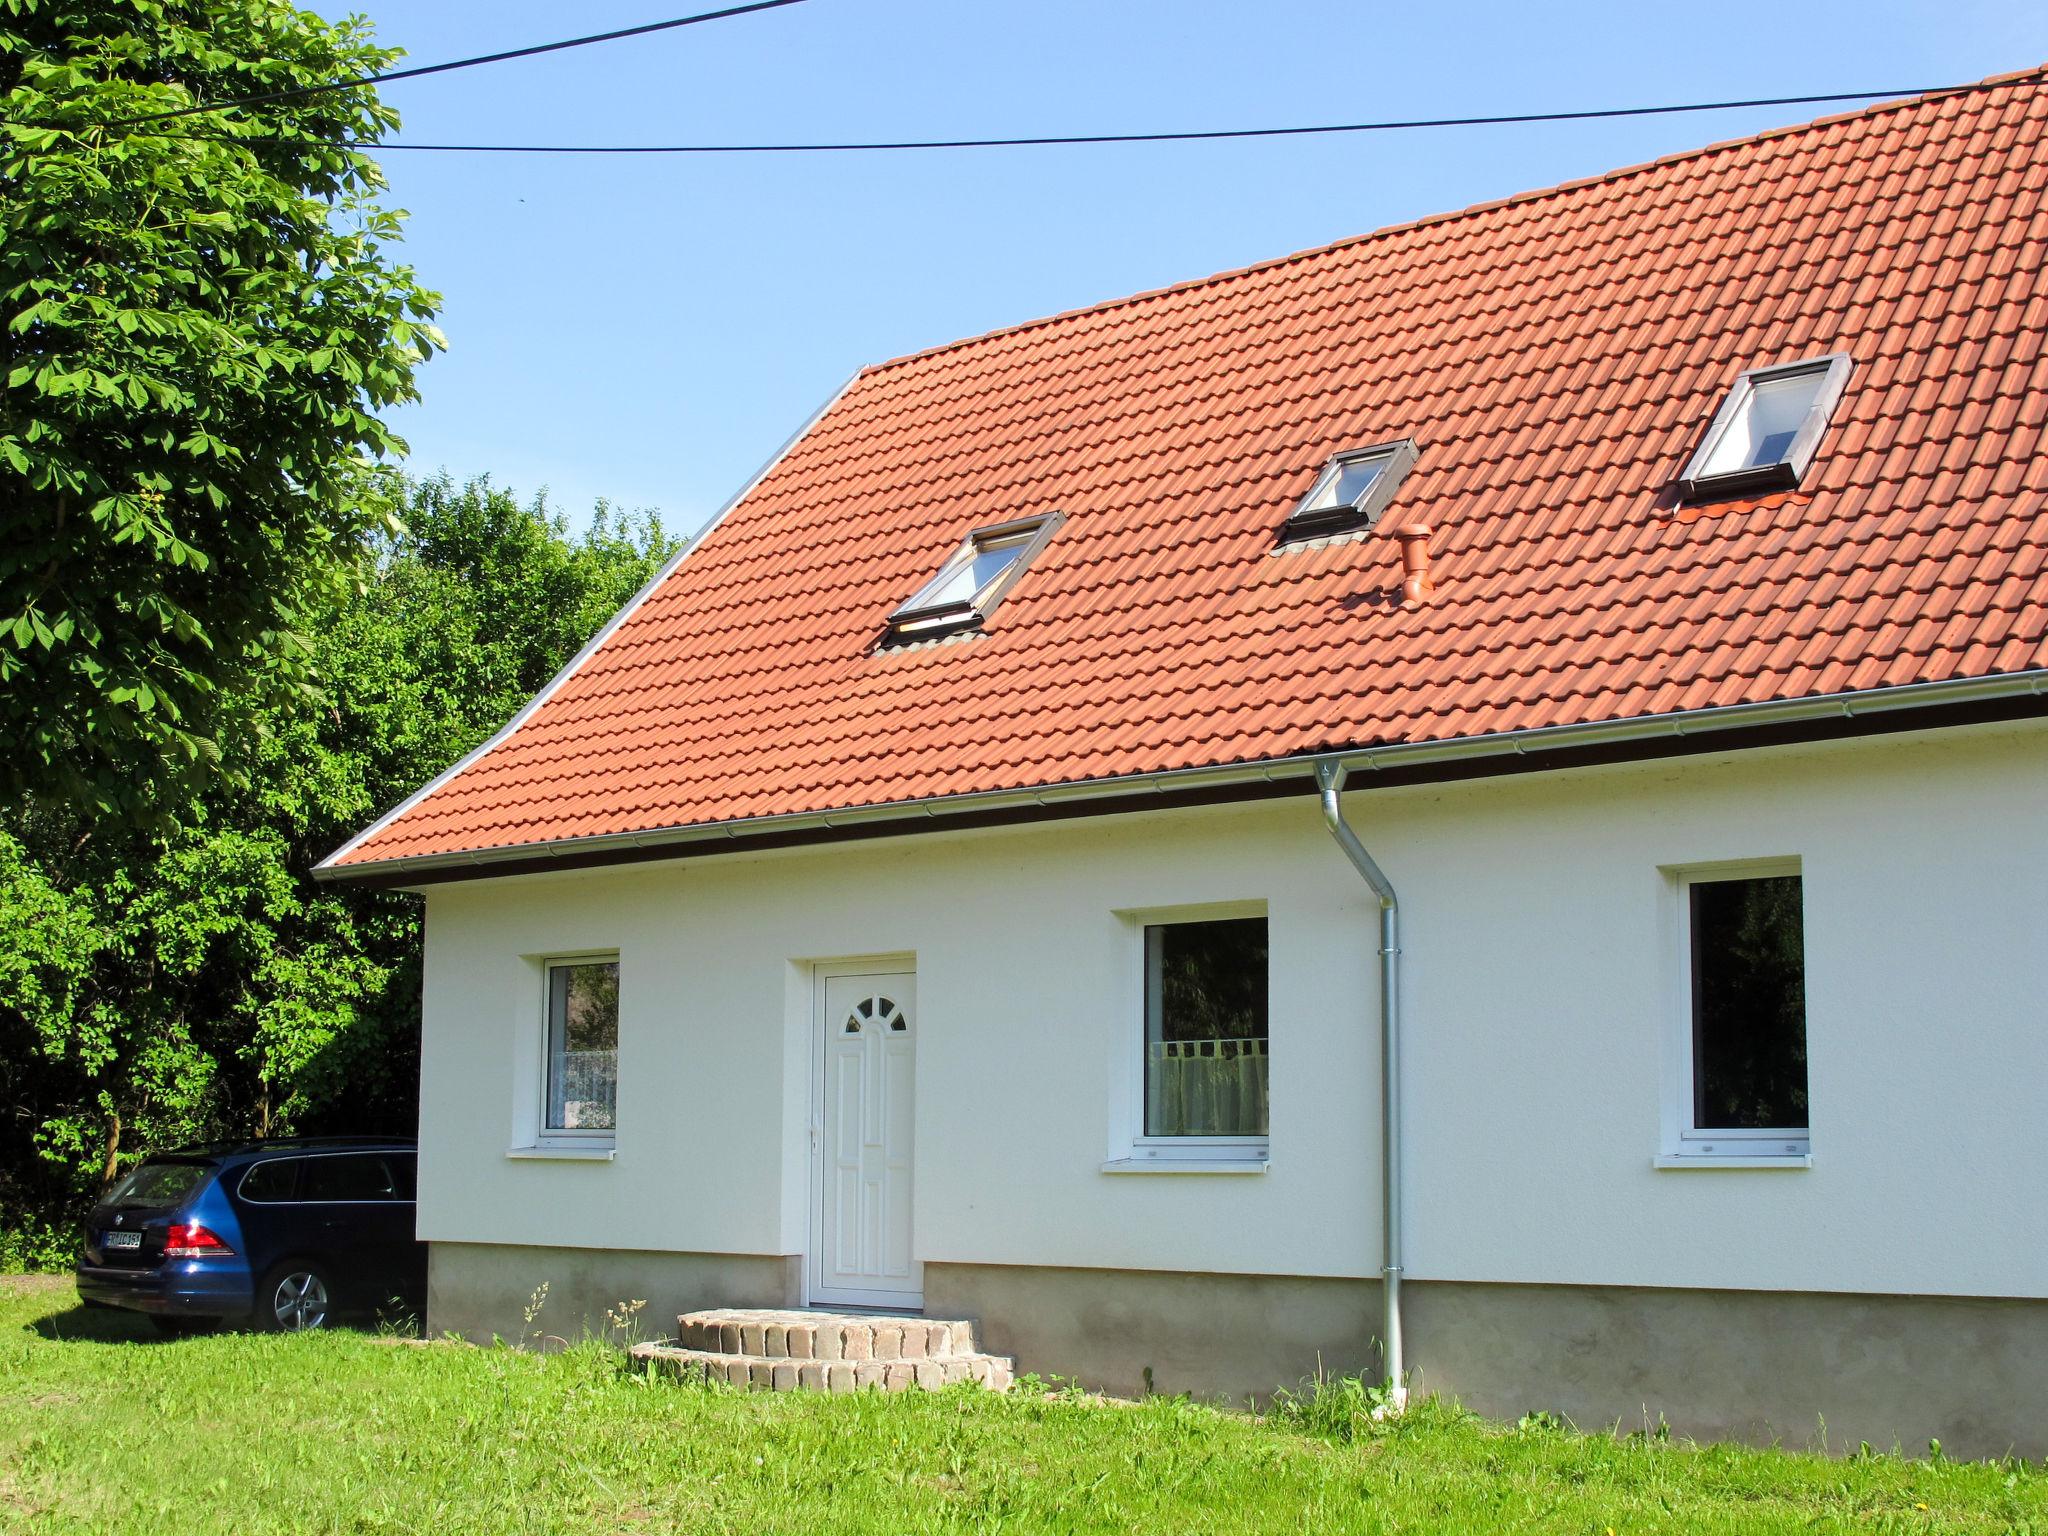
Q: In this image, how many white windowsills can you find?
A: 3